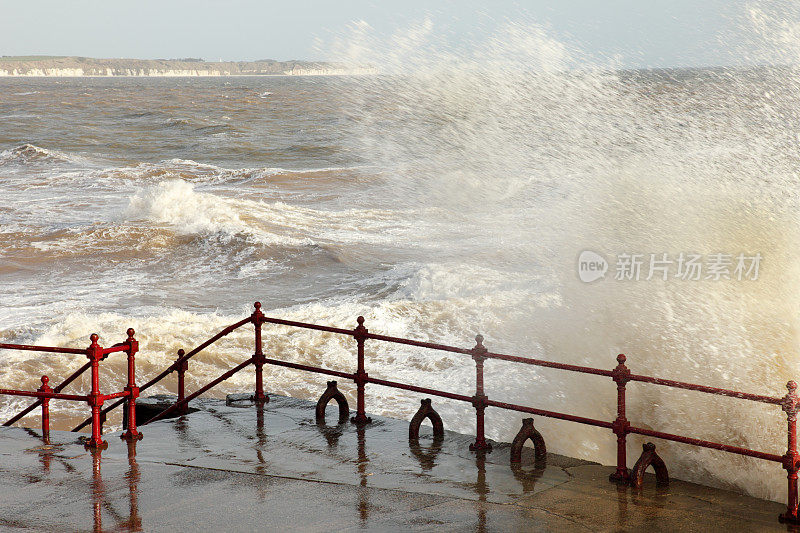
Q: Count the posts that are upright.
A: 9